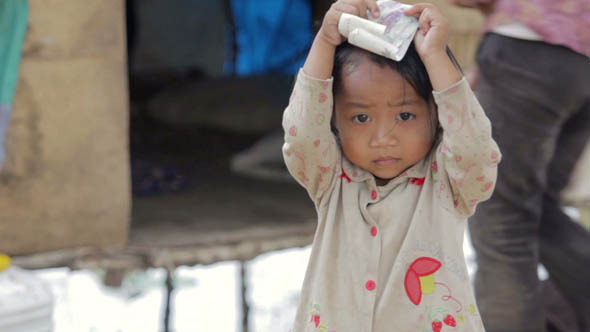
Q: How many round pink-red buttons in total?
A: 3